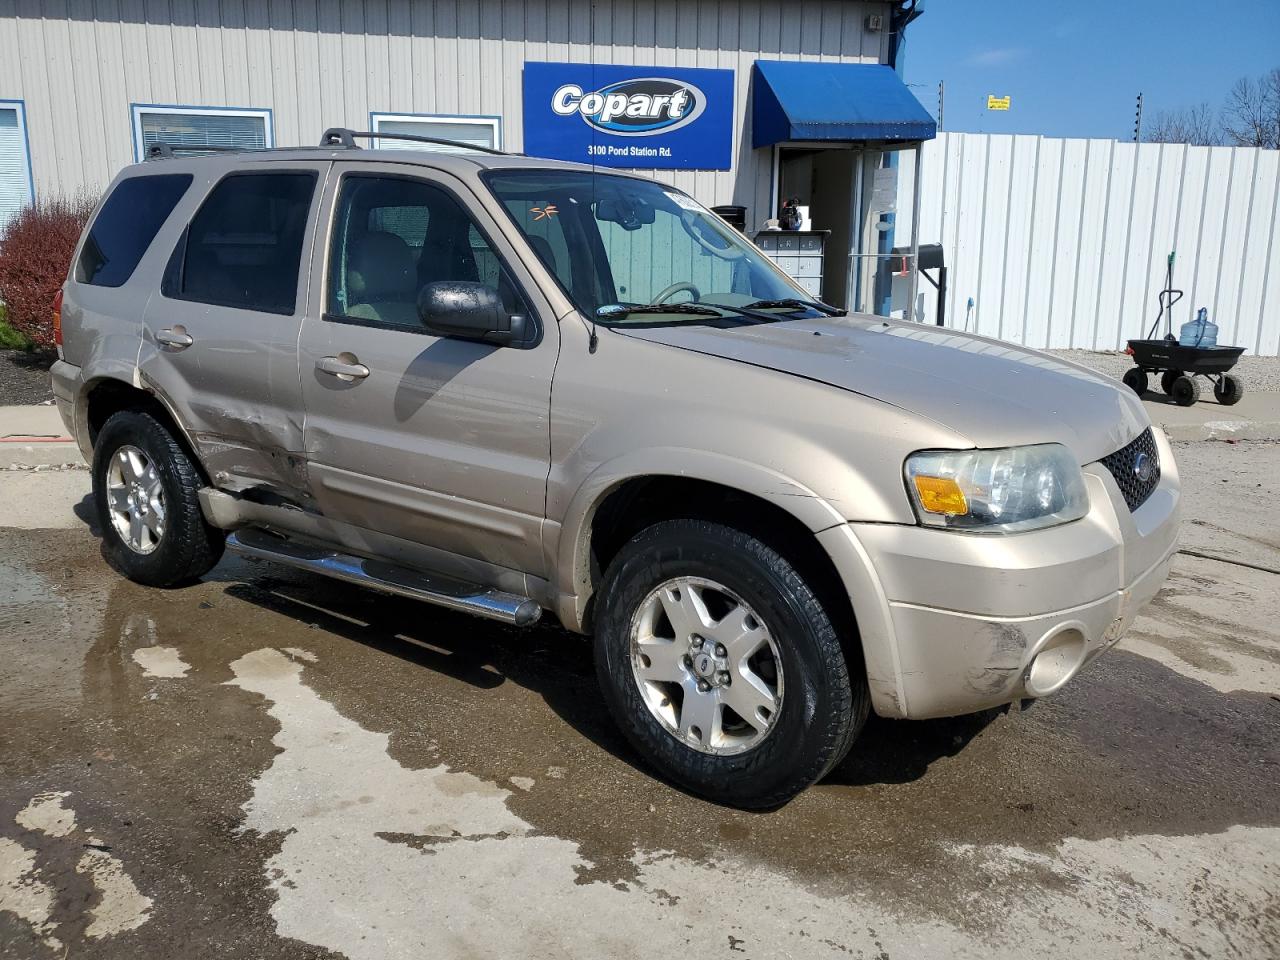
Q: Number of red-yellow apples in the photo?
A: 0